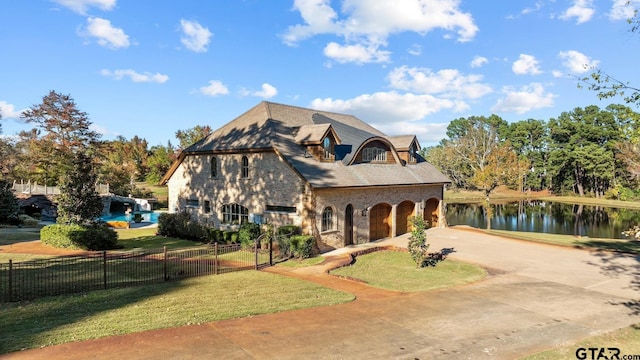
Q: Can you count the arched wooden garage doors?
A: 3